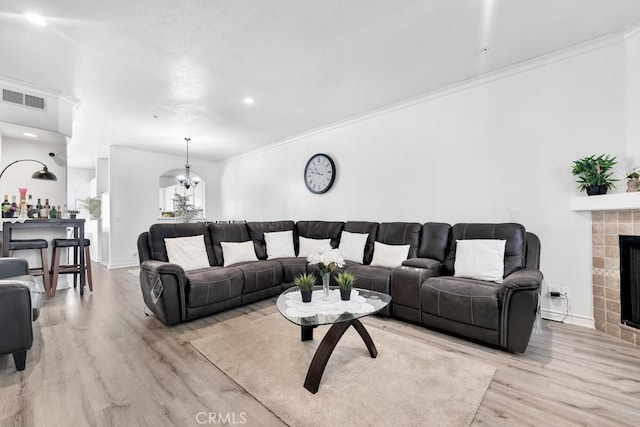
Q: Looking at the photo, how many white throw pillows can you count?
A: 7